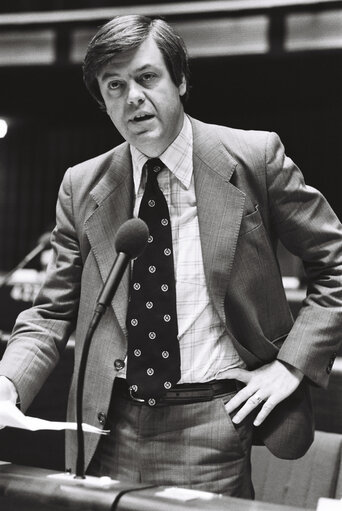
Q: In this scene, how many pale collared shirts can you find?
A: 1